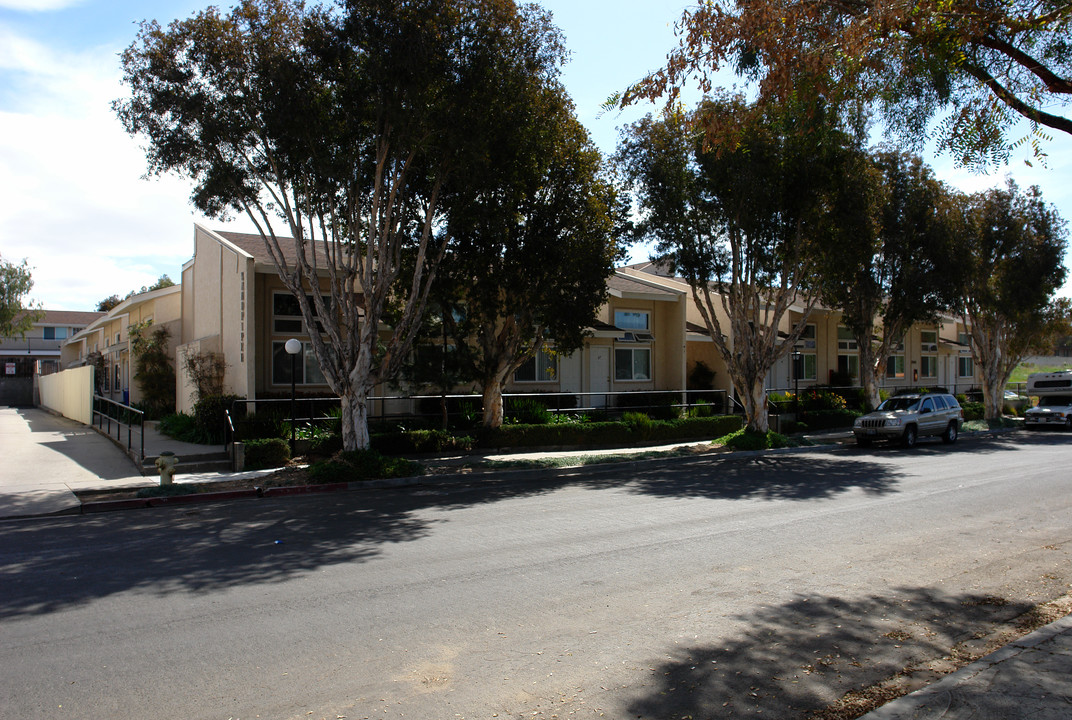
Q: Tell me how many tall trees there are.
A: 5